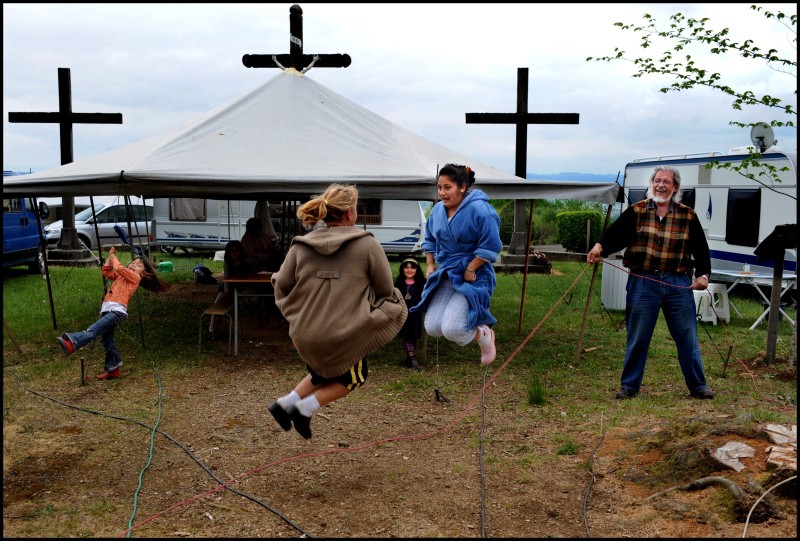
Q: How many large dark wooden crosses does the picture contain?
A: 3